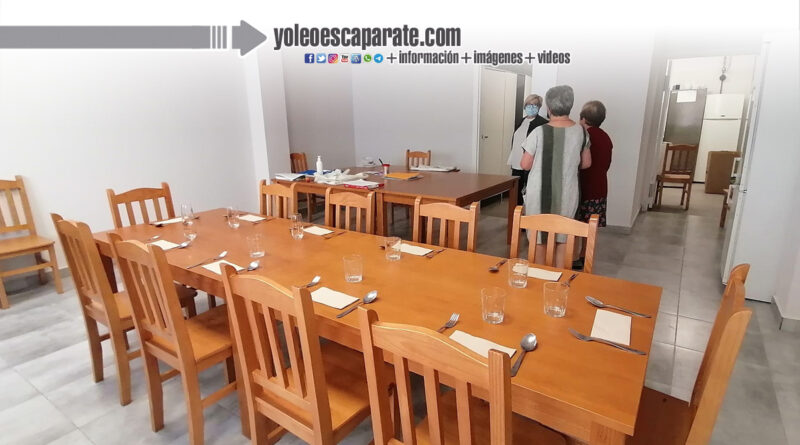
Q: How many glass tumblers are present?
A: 10